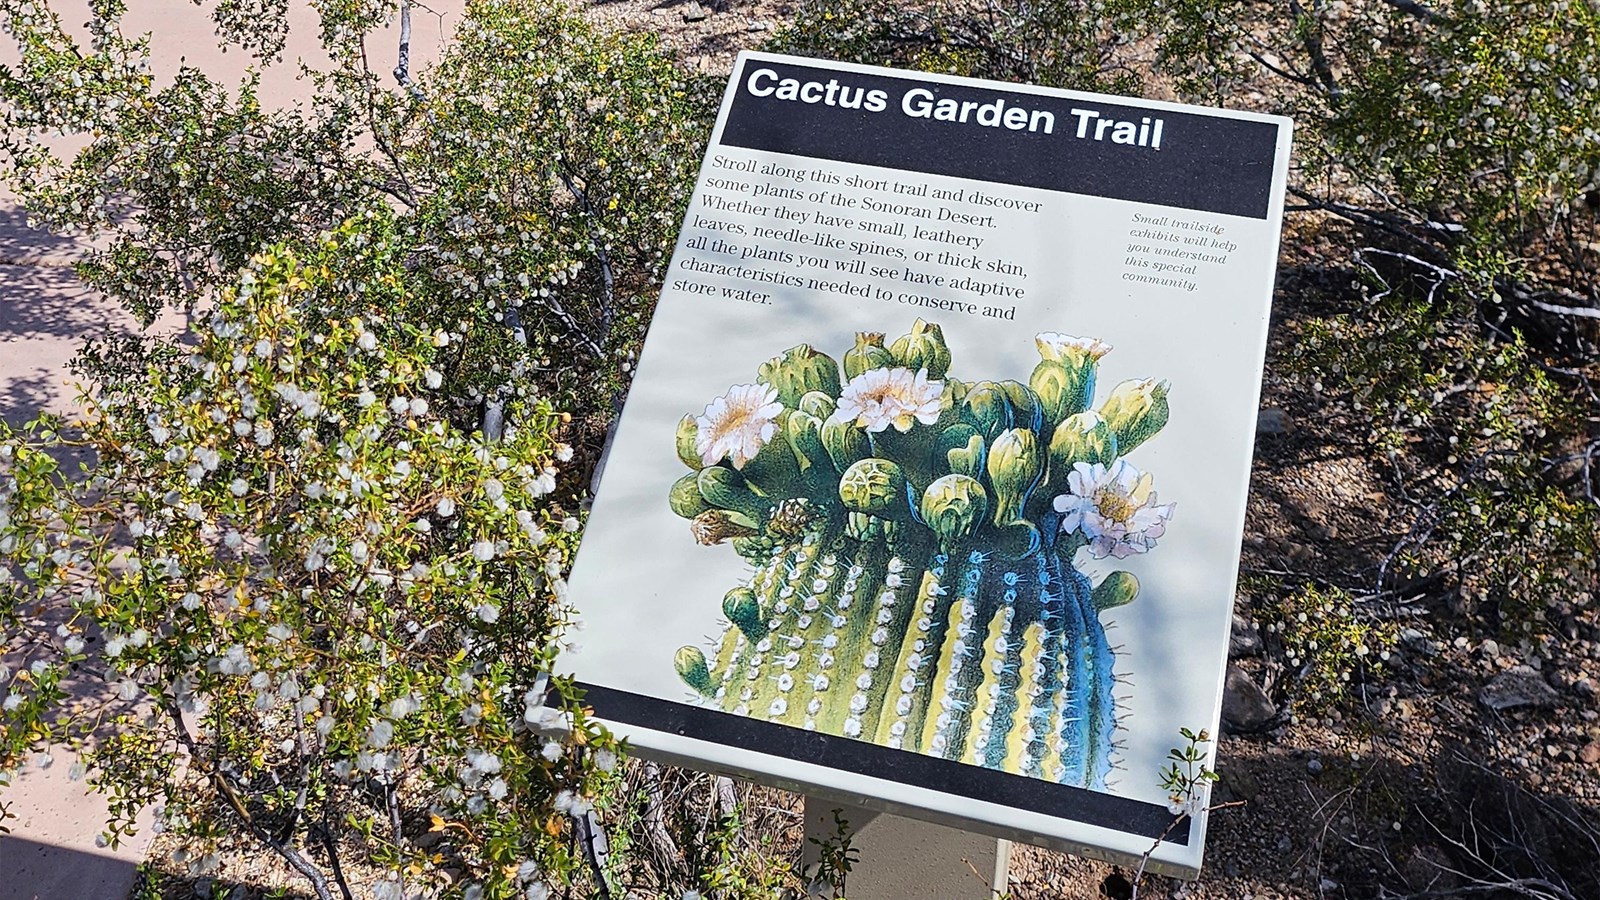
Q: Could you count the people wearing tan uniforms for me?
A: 0